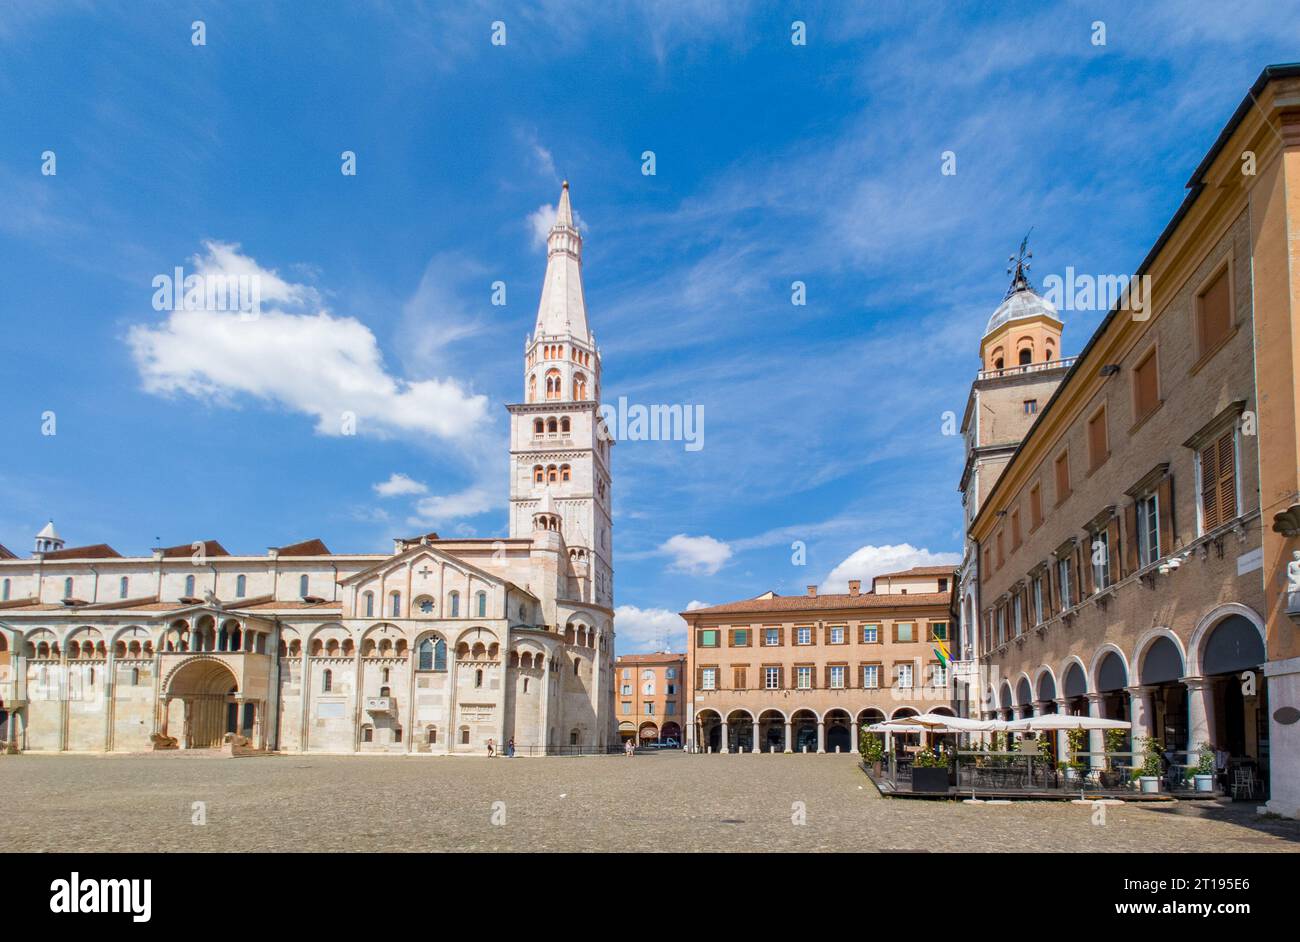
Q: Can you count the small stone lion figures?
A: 2